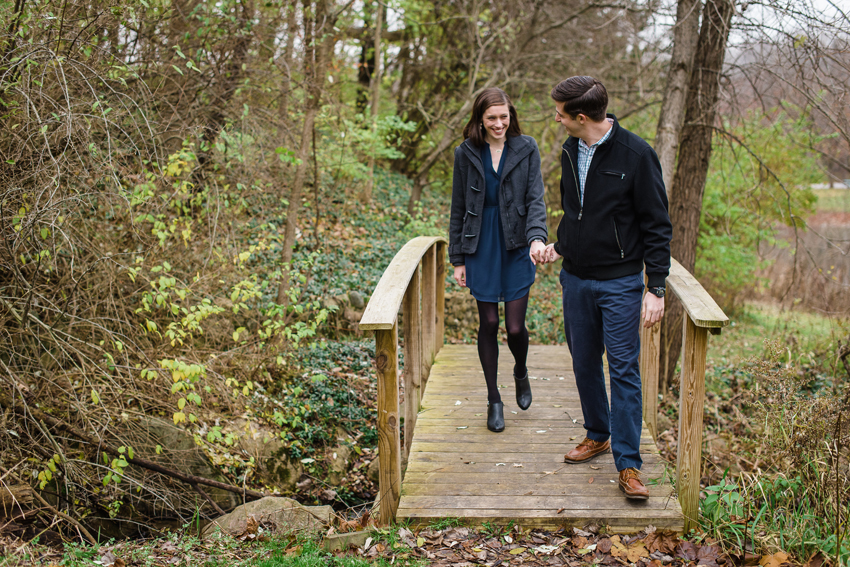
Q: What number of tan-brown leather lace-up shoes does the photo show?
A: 2